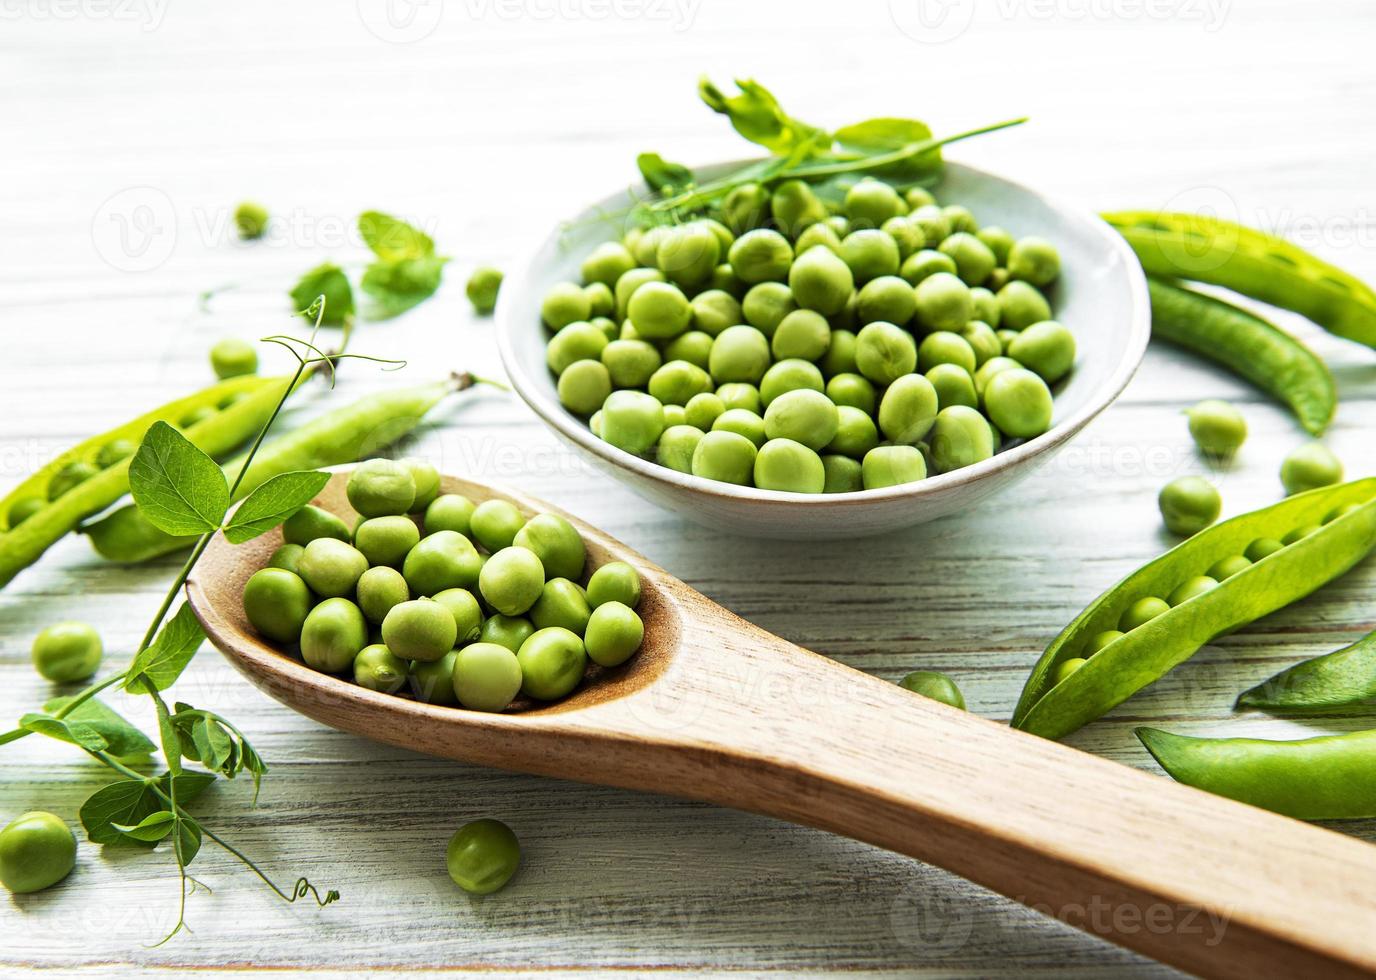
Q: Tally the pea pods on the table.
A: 7